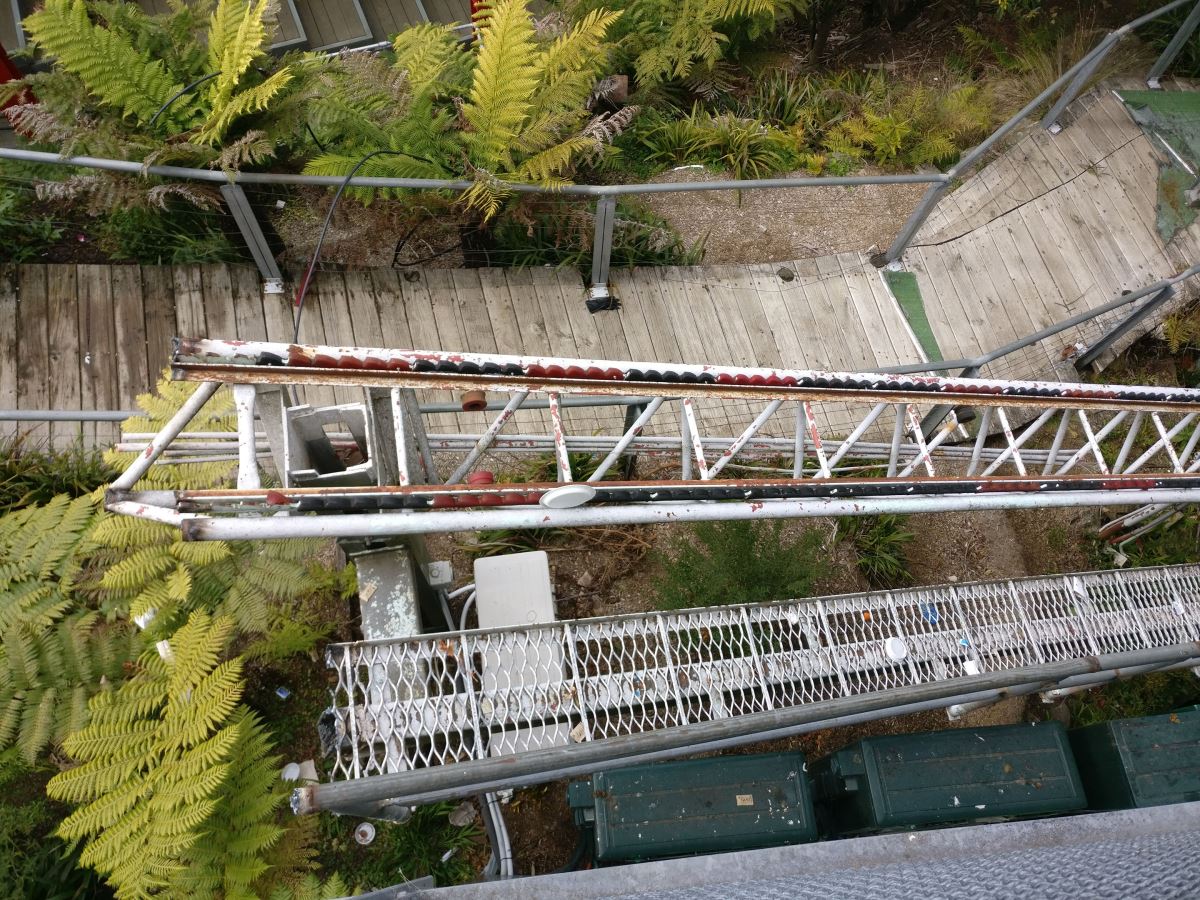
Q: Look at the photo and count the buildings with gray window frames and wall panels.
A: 0